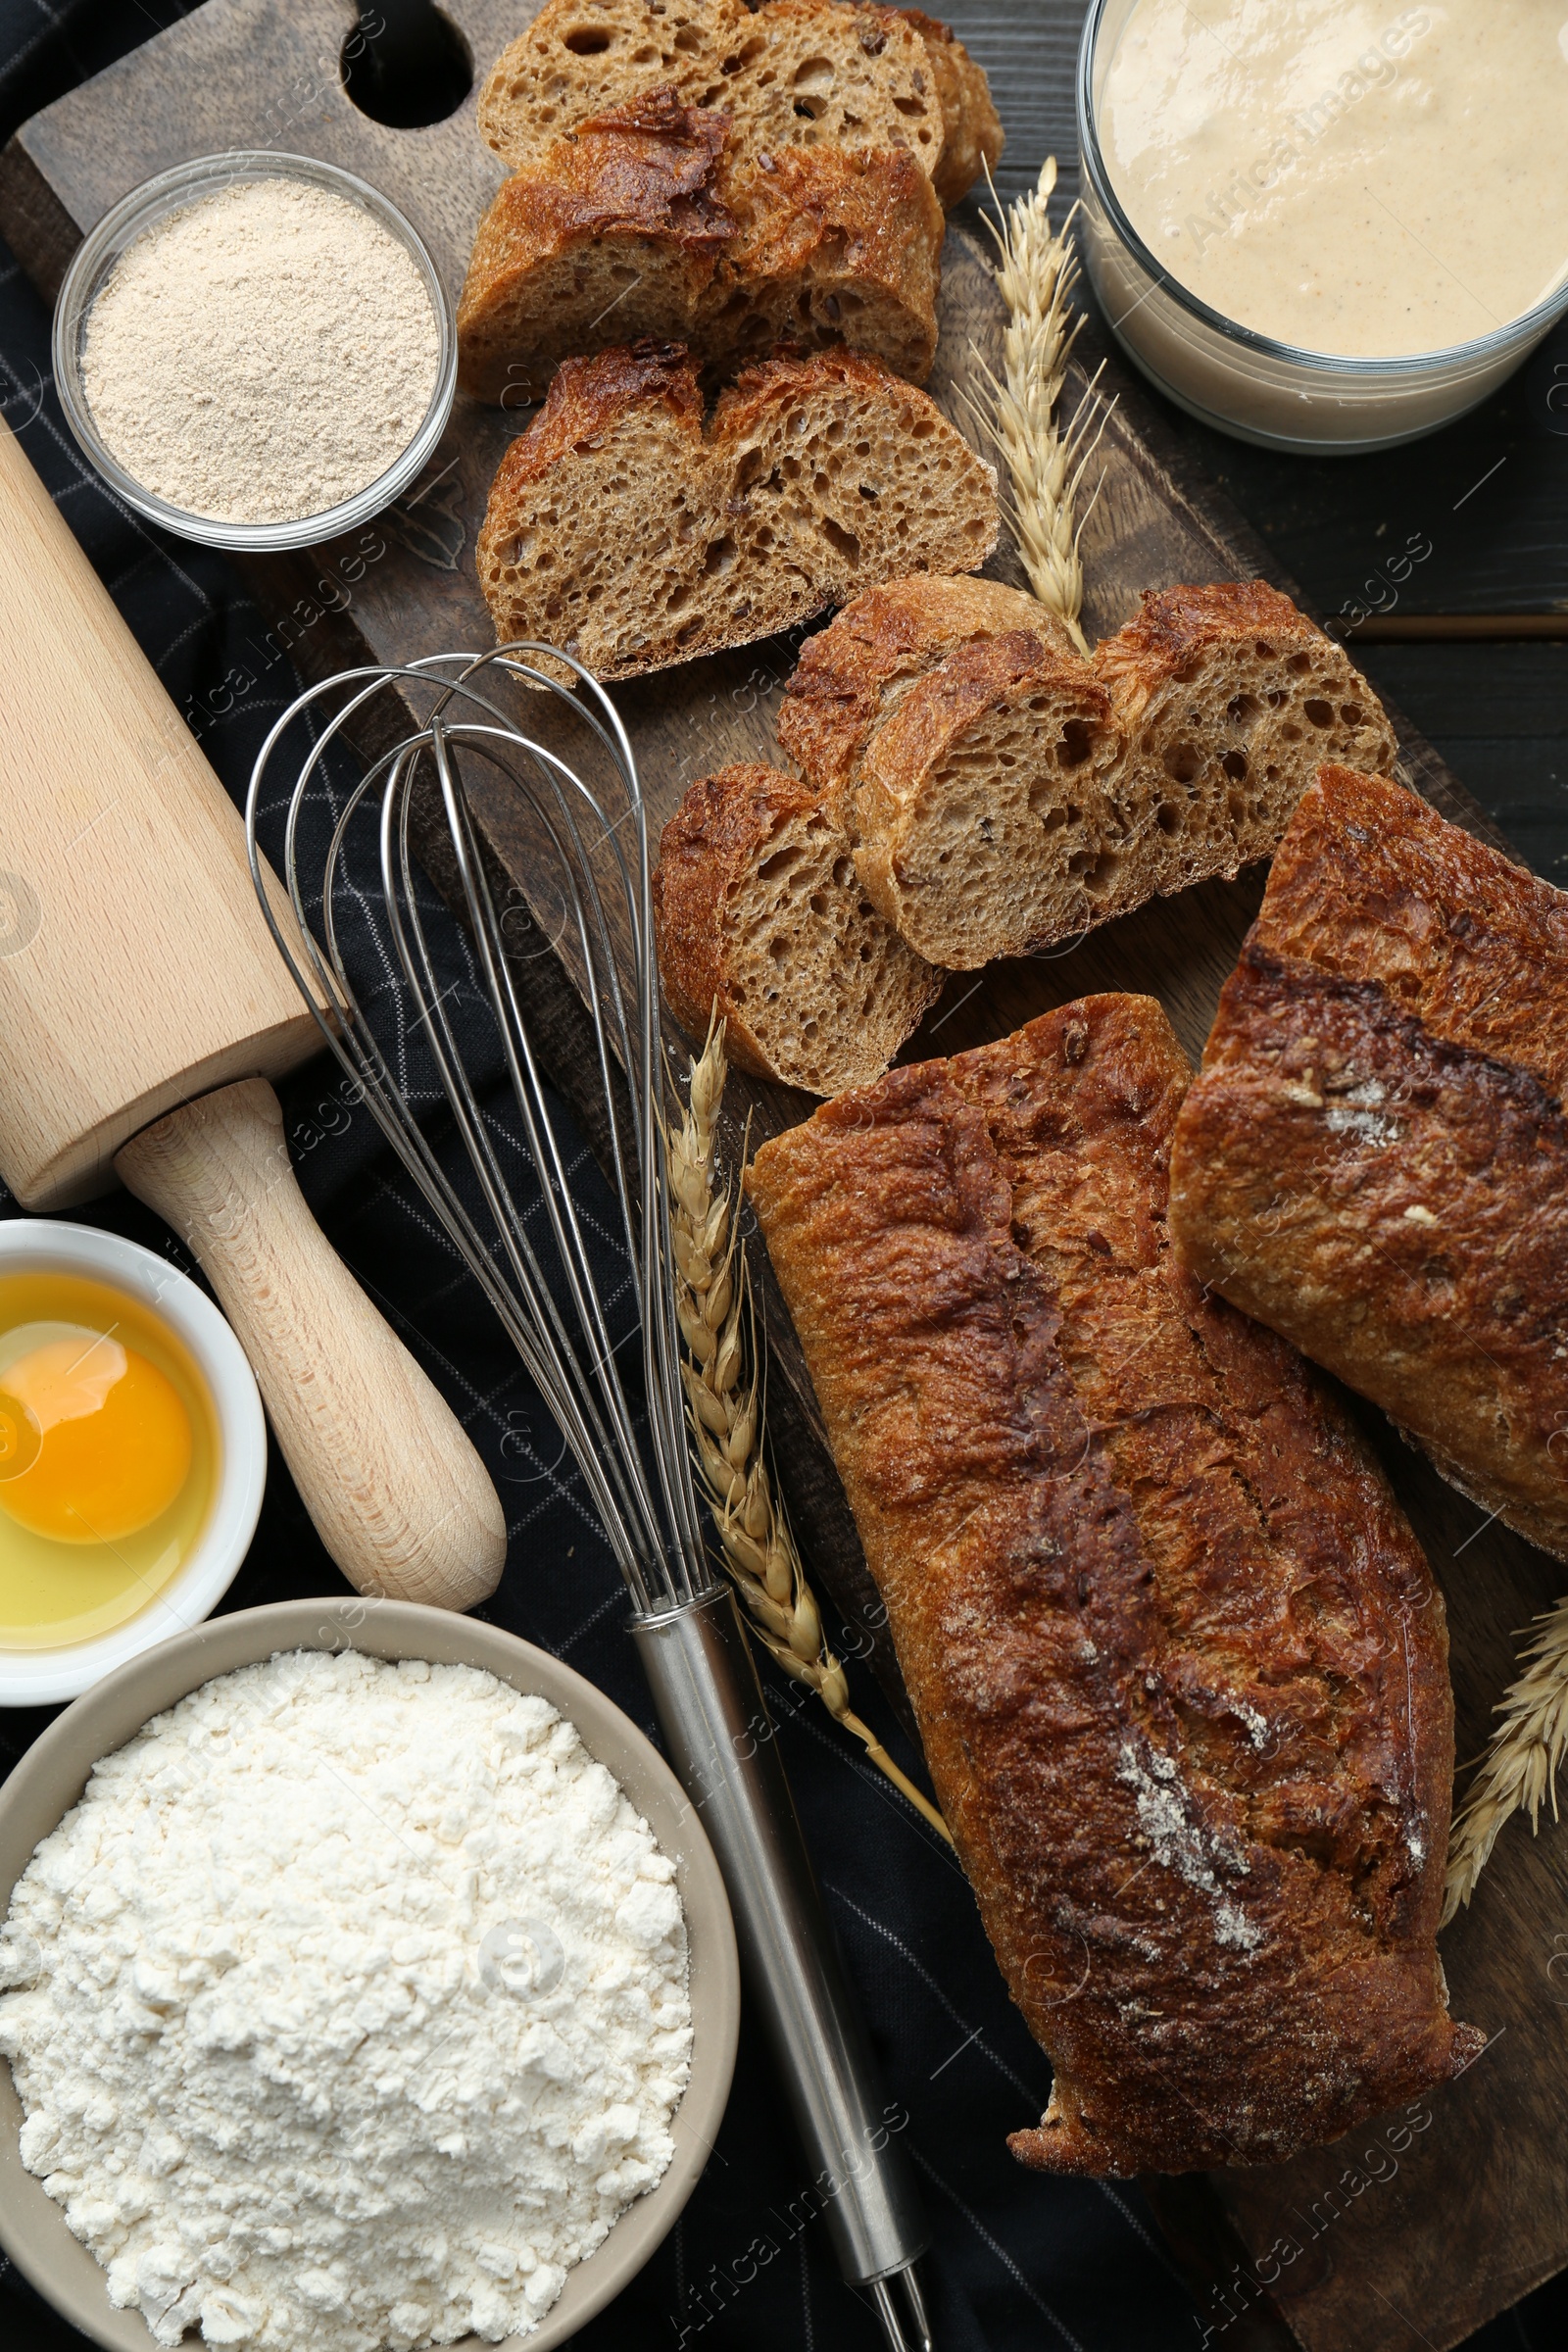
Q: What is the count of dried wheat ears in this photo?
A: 3